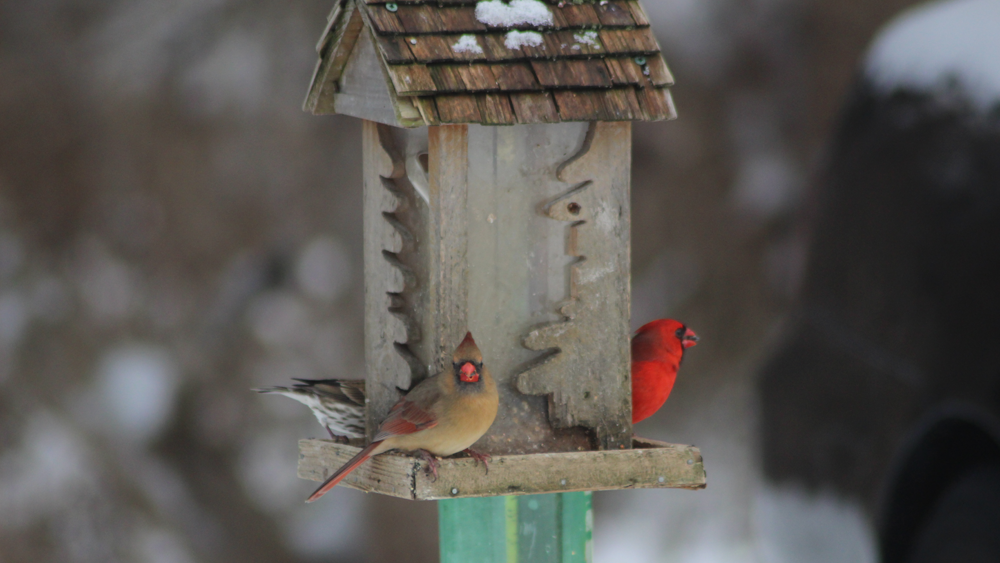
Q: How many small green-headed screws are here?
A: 2